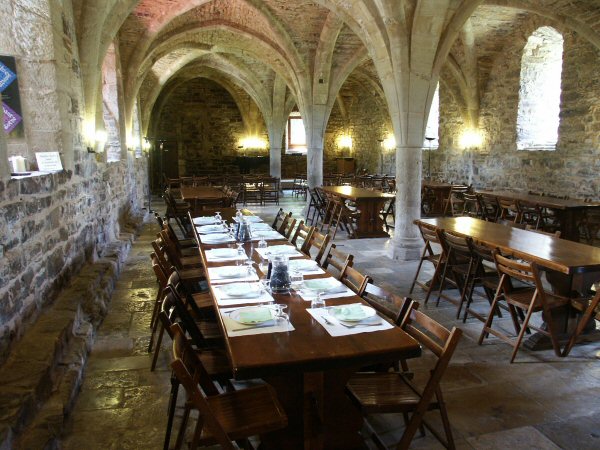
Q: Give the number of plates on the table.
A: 14